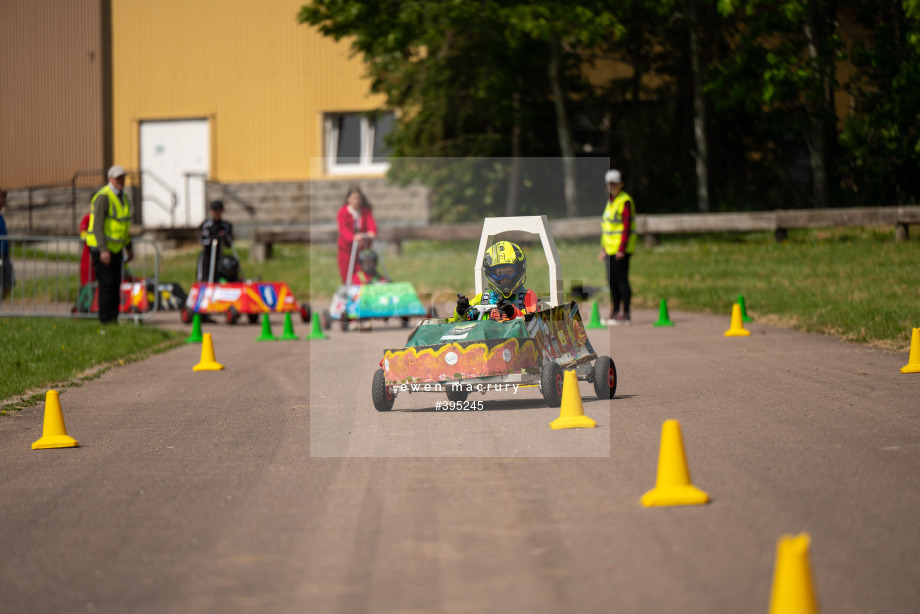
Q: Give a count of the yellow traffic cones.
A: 7